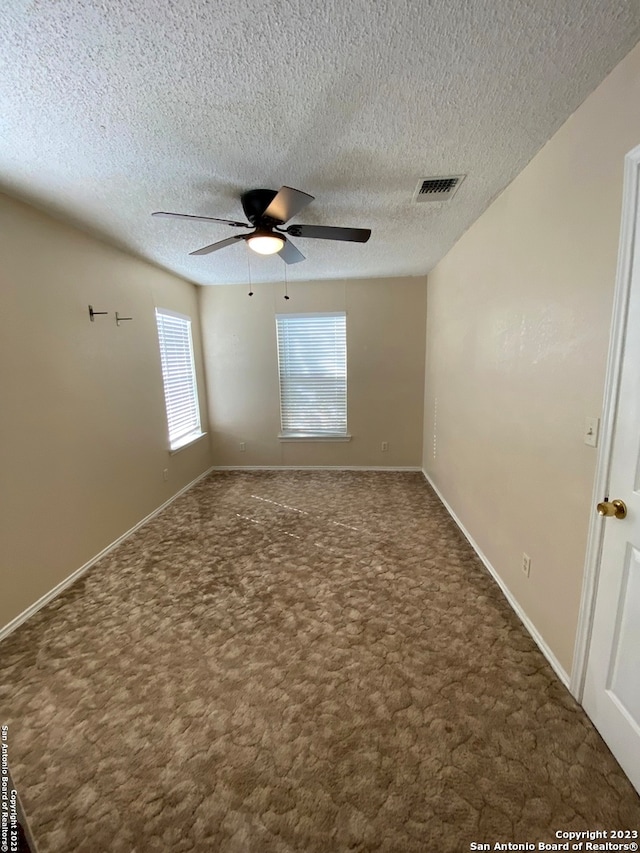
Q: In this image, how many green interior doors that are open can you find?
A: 0